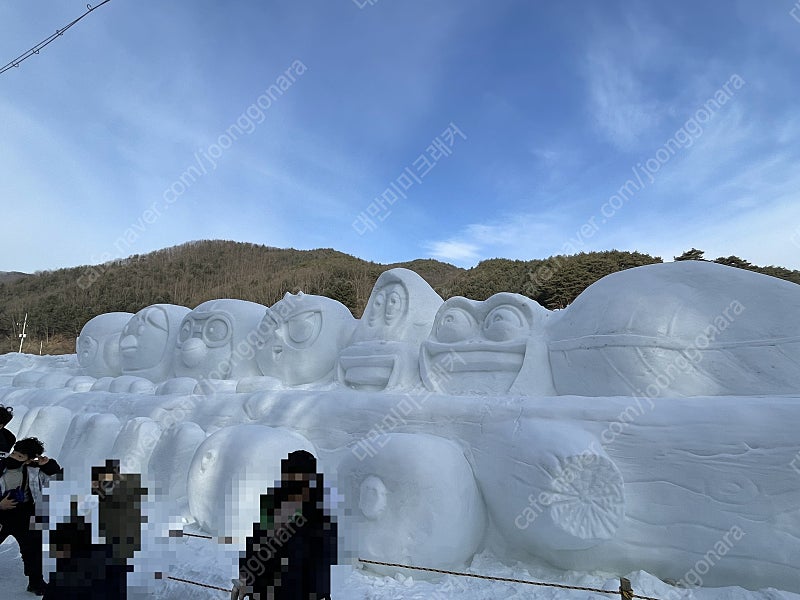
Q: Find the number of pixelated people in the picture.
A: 3